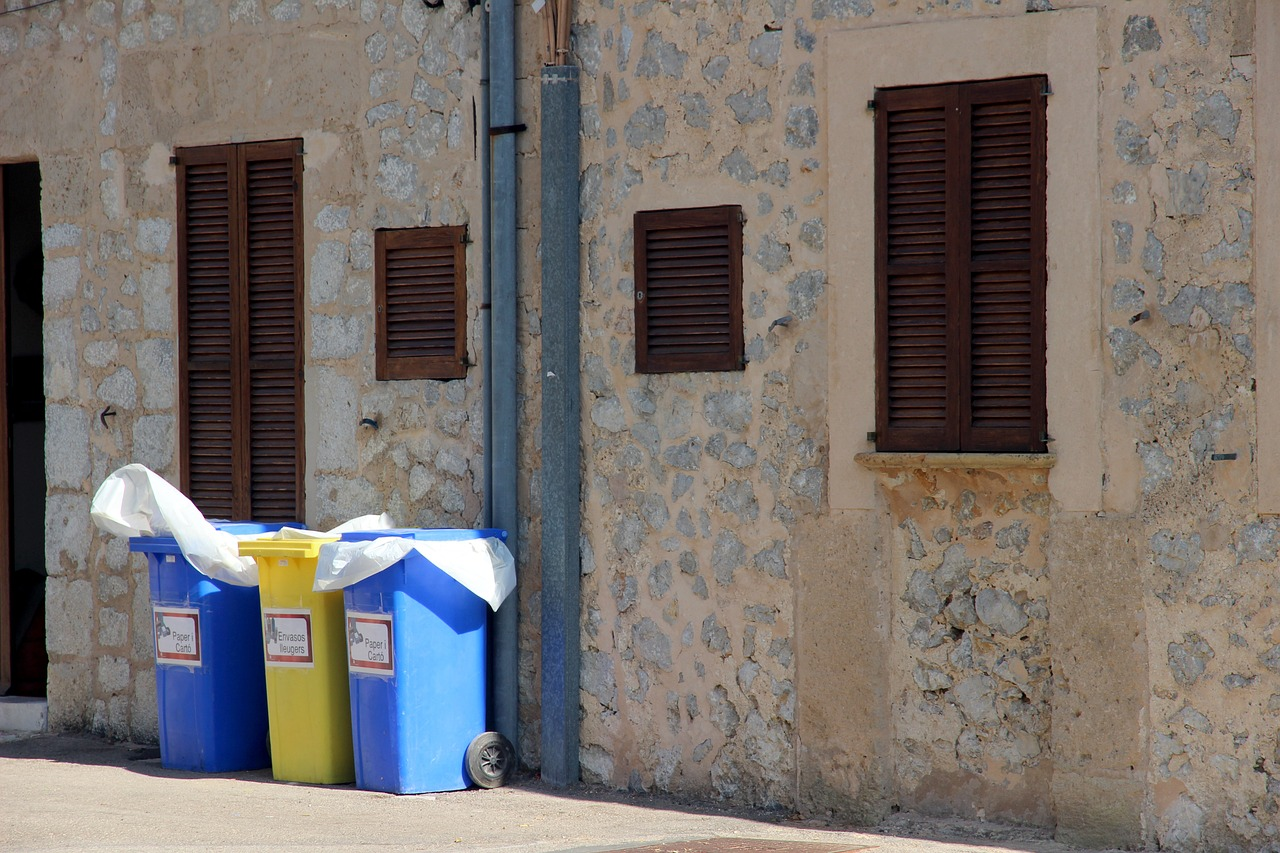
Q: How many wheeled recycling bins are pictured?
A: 3